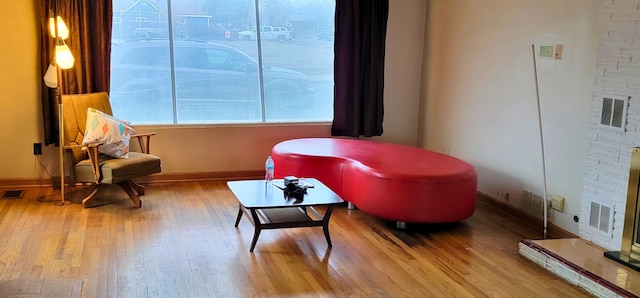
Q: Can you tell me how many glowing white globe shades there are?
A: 2